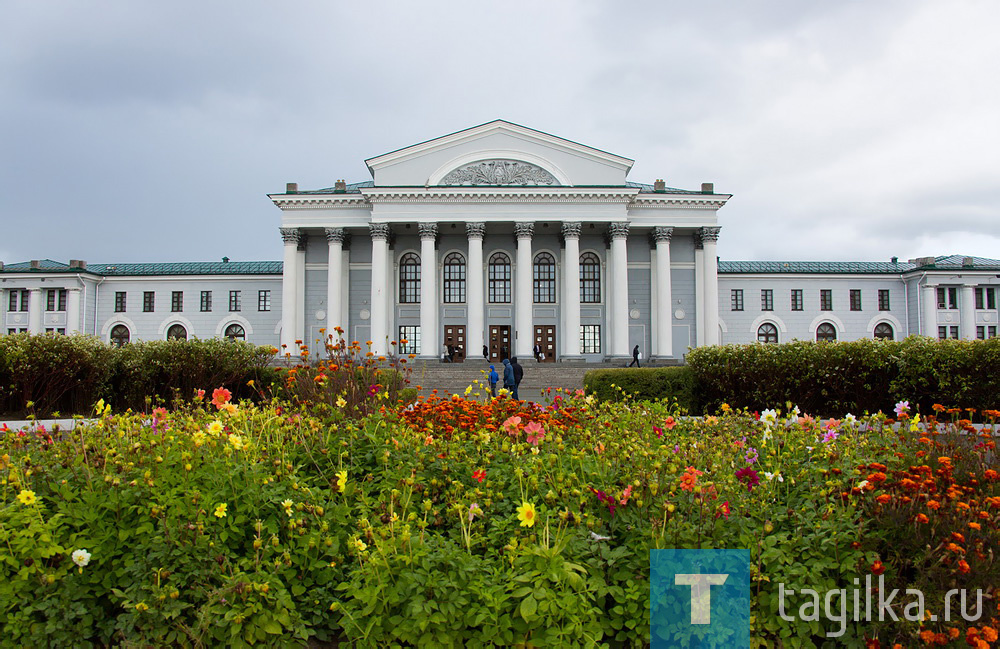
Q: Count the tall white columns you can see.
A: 10